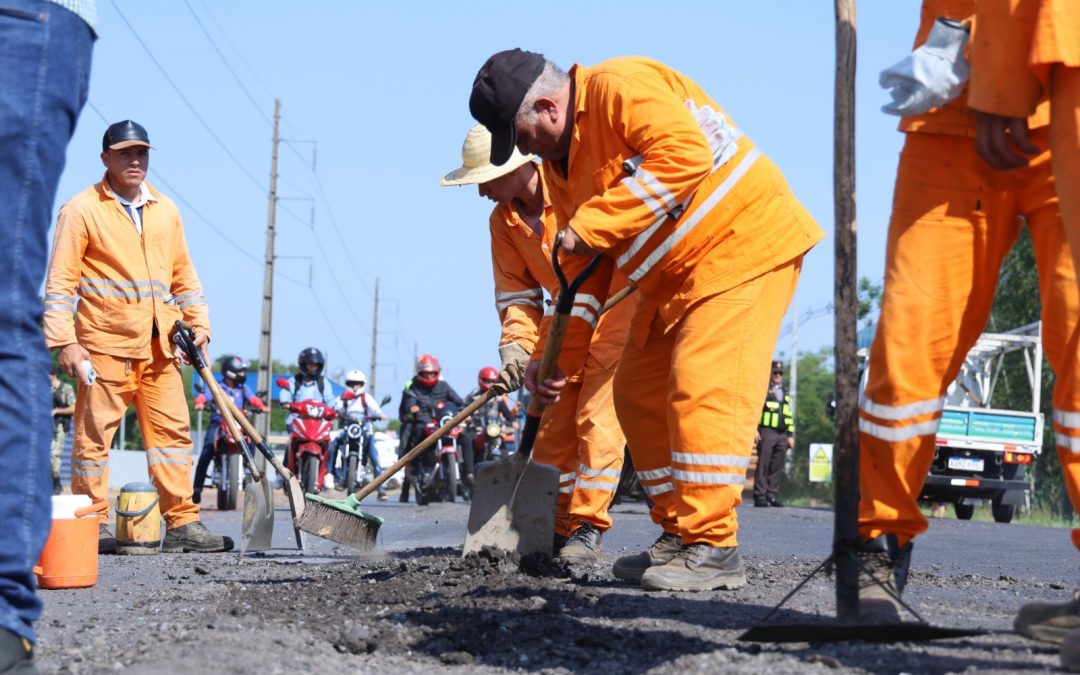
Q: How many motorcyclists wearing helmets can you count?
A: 5